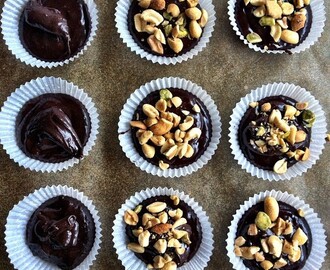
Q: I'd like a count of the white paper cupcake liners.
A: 9